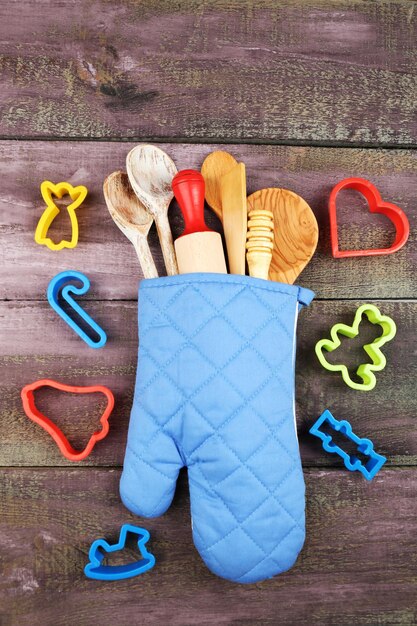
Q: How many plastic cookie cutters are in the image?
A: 7